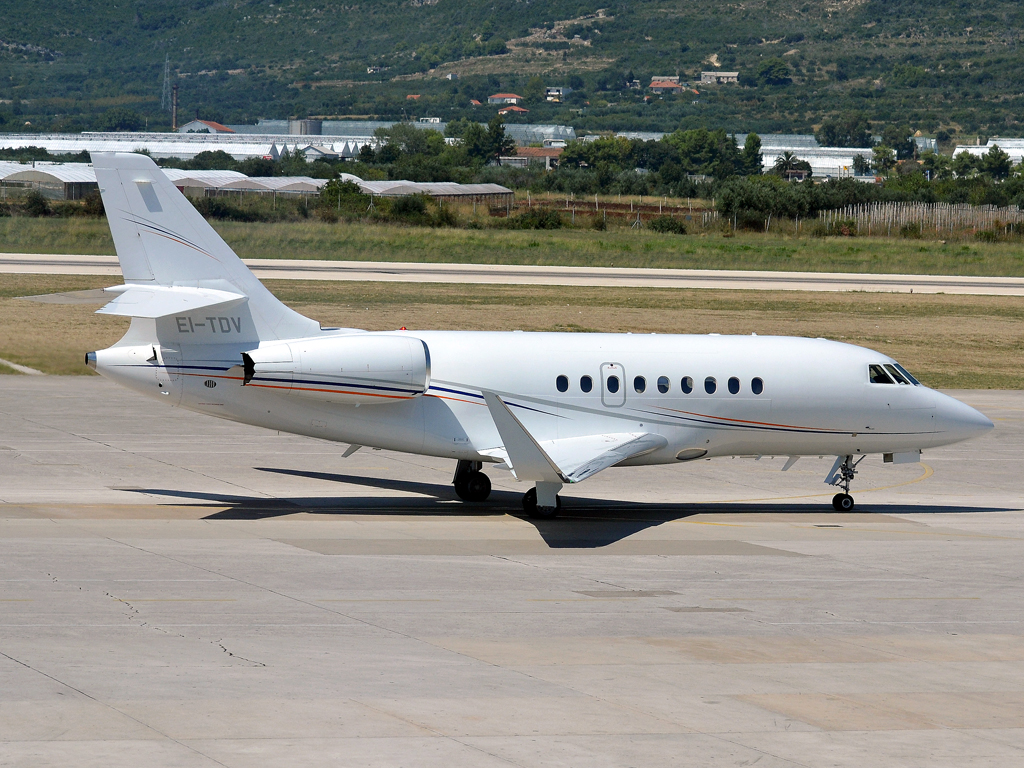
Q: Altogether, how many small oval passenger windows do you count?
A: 9